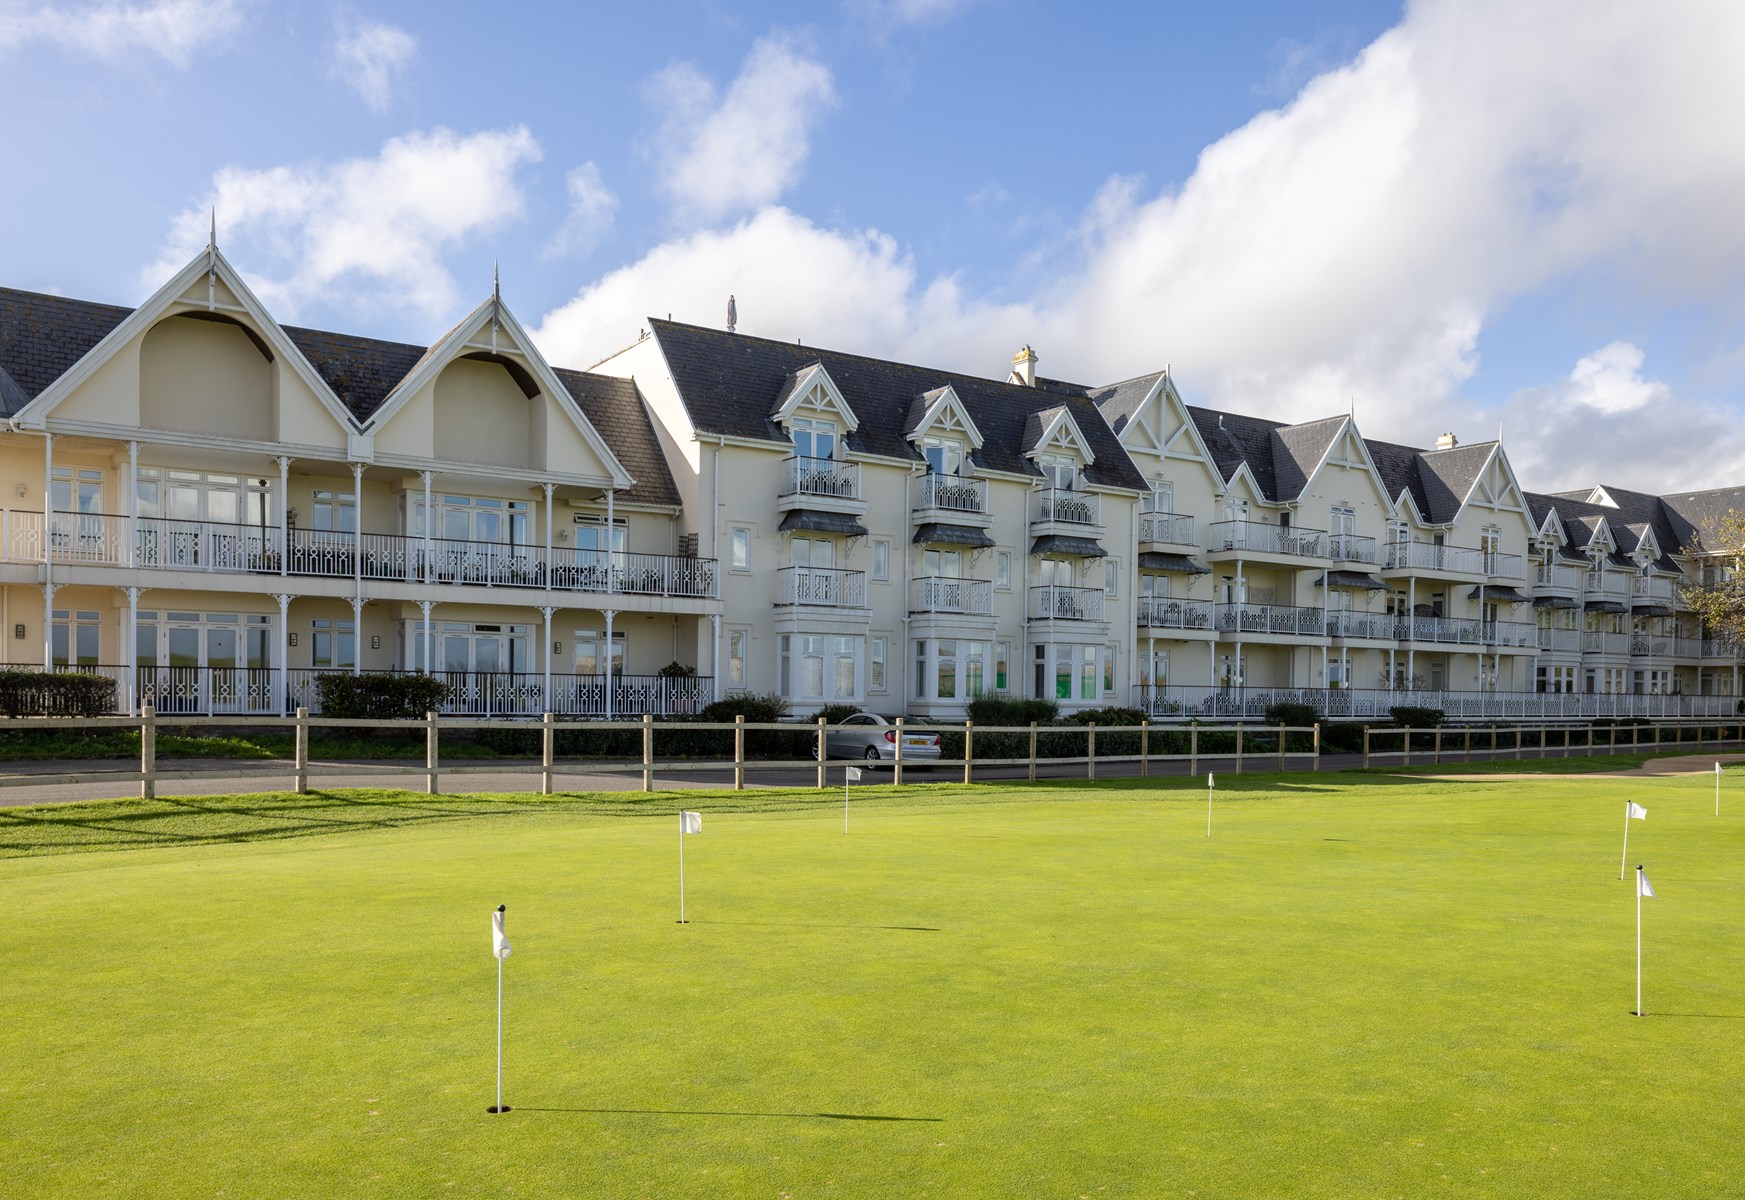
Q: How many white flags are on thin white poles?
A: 7